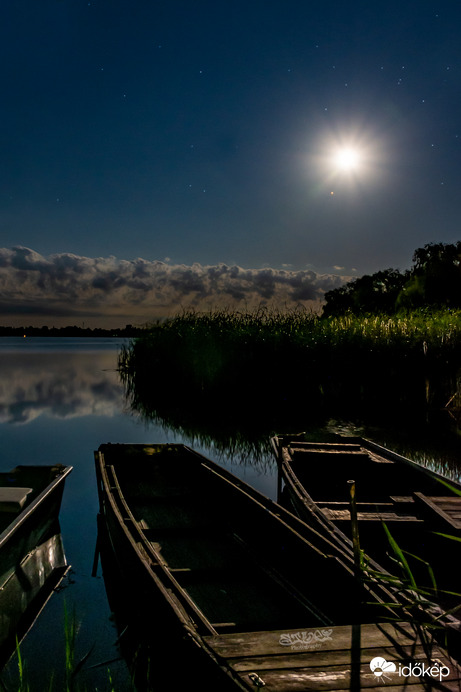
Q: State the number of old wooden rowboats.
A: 3